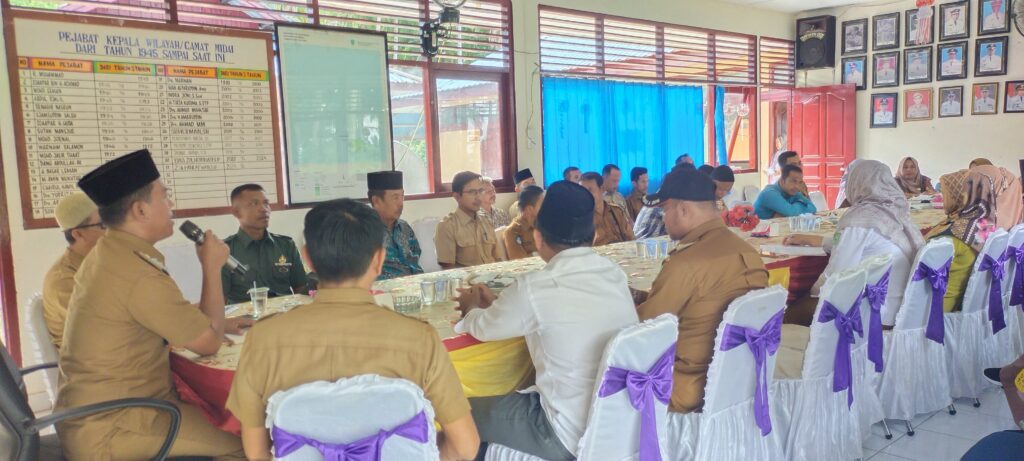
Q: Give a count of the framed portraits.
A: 15